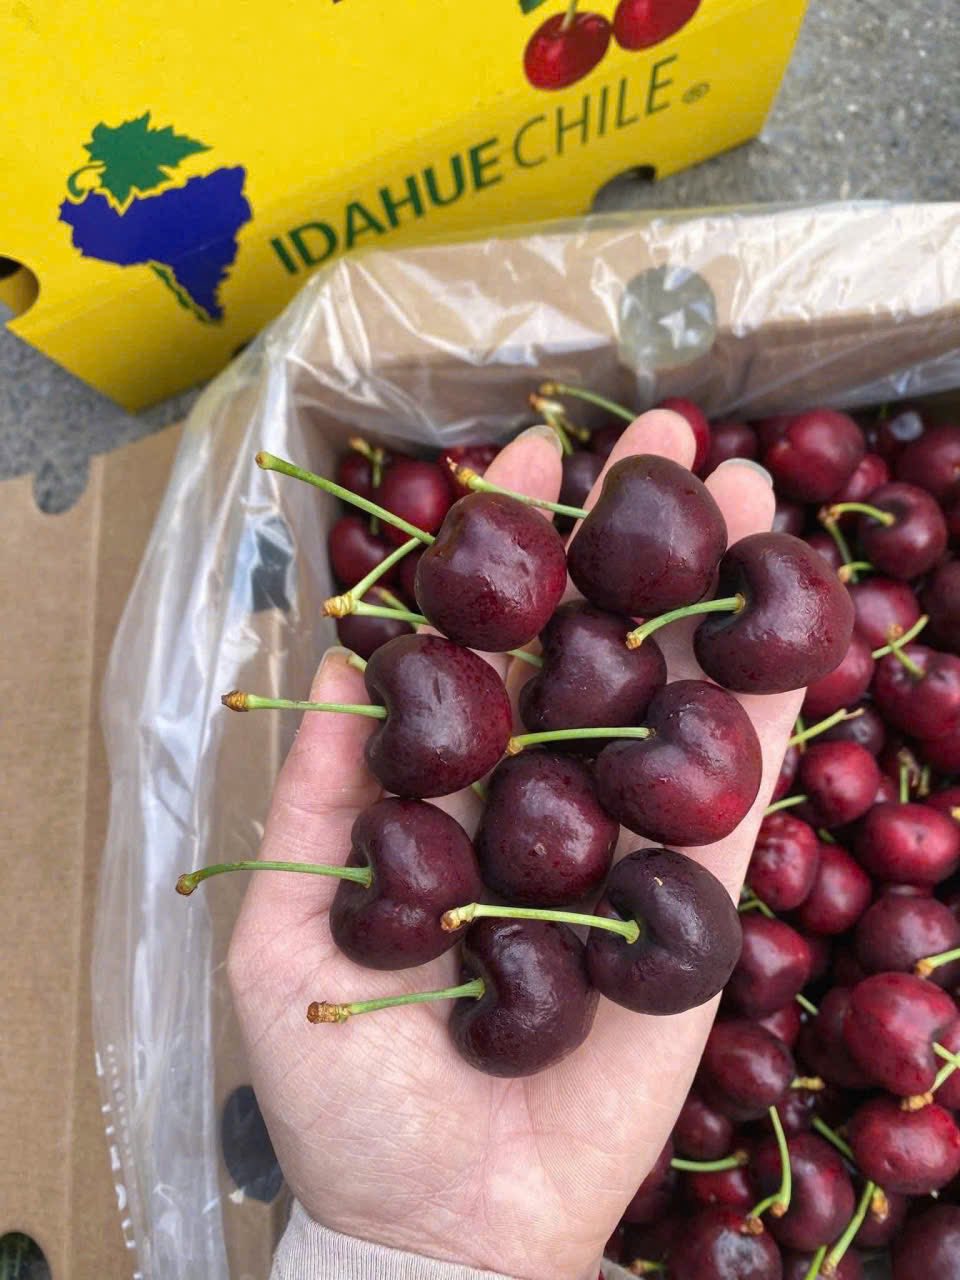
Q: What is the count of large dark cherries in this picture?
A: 10